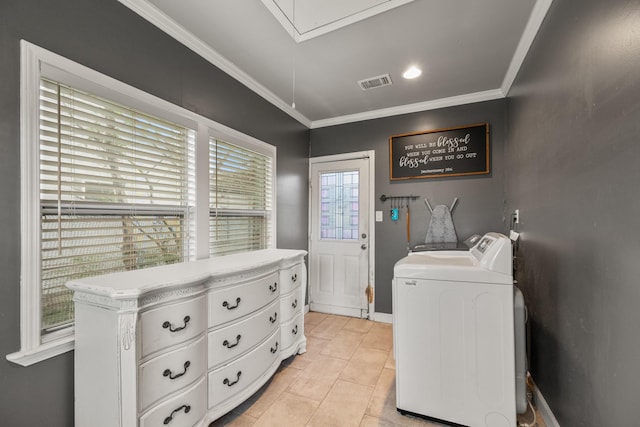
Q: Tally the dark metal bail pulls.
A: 12